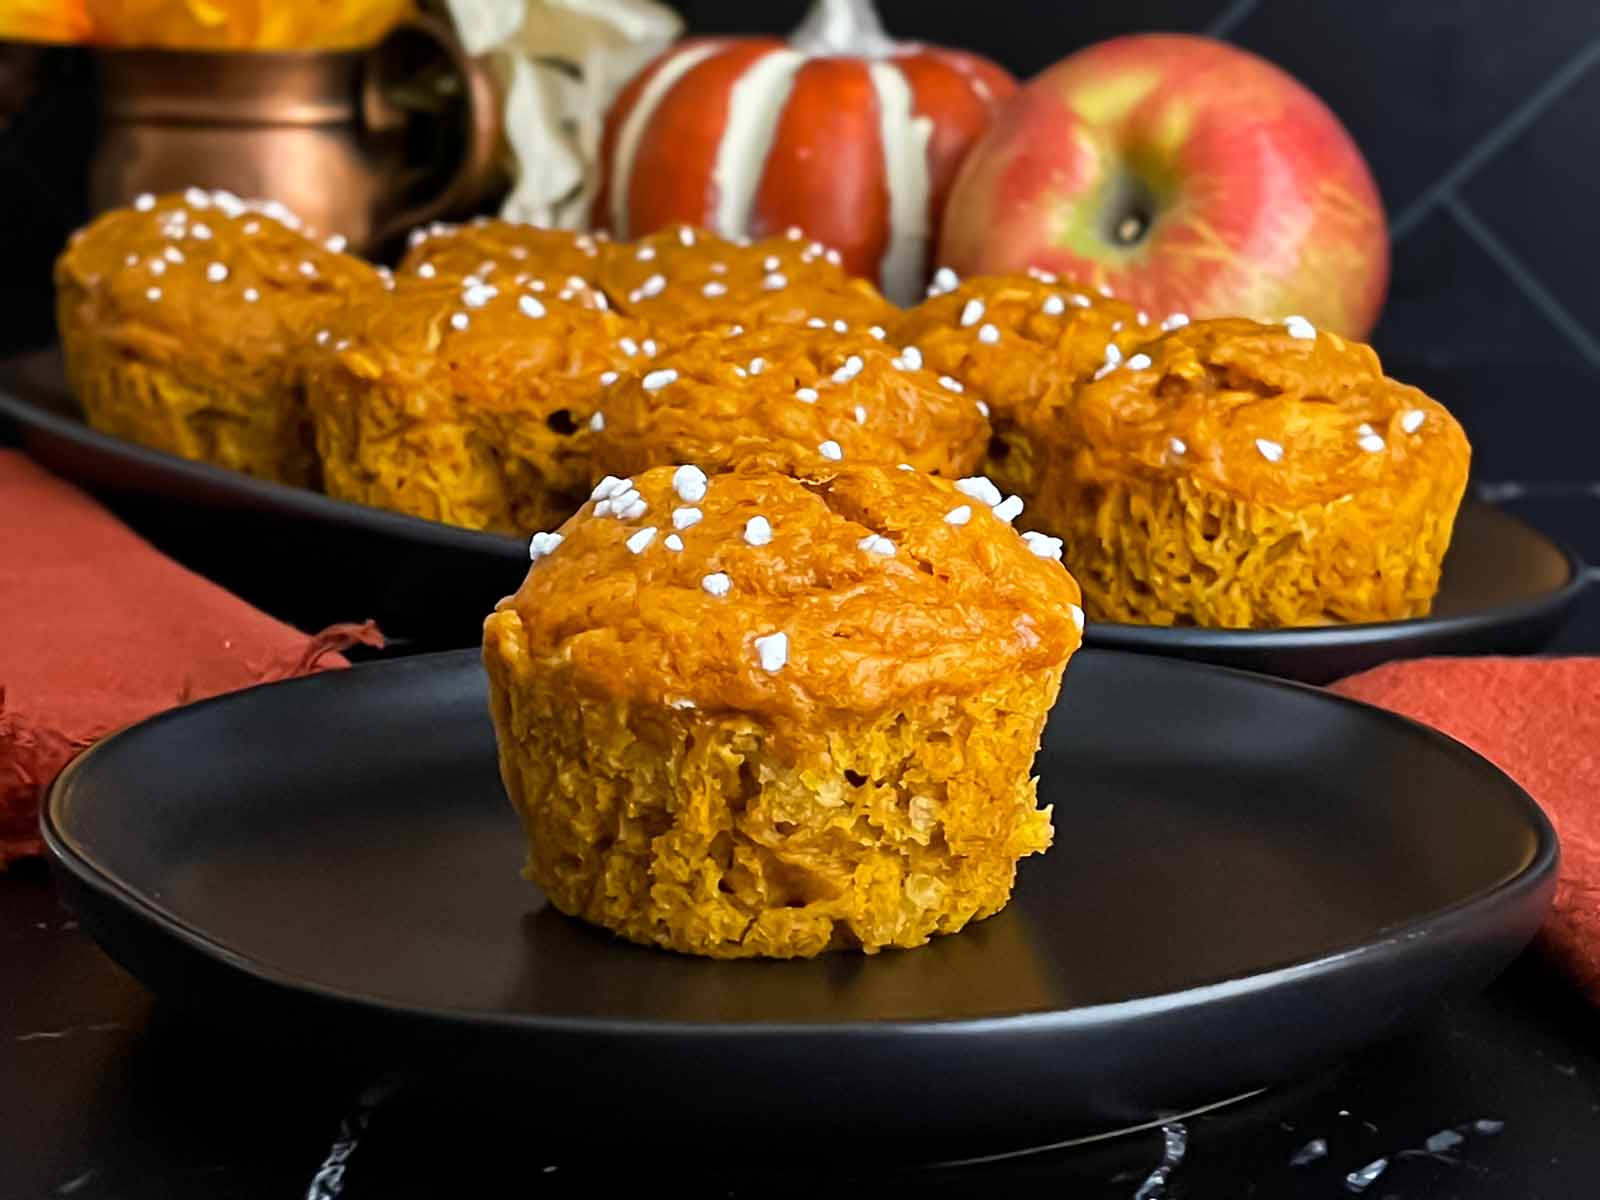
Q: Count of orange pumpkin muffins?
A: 8